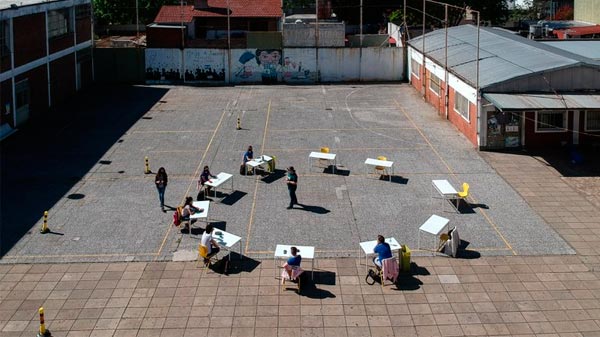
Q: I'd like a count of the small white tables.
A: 10